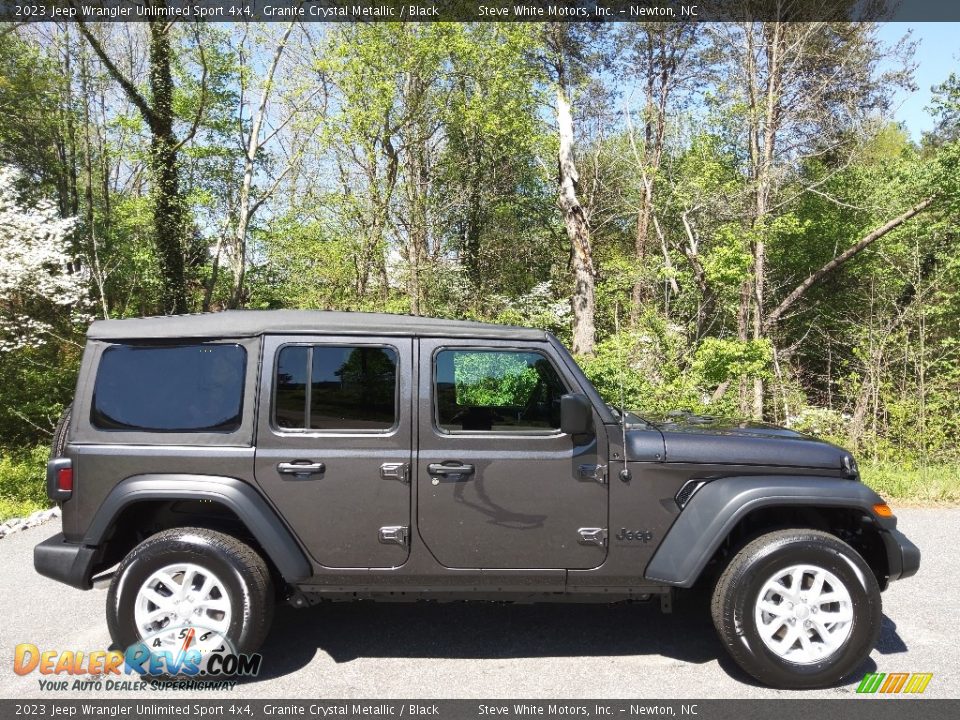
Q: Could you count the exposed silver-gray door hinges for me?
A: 4